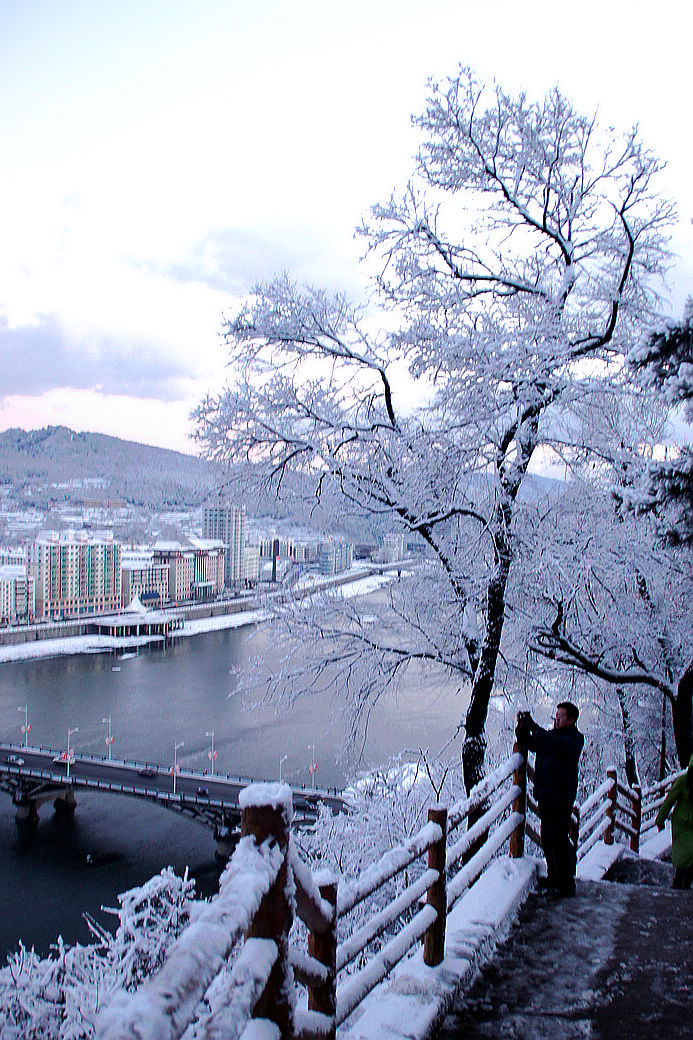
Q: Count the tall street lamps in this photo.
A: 7